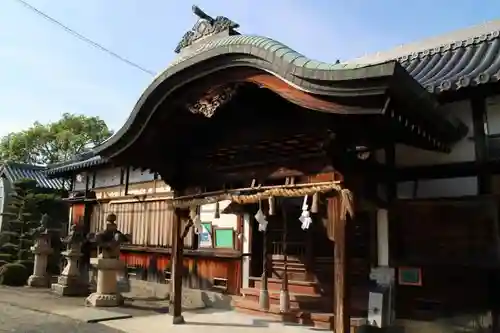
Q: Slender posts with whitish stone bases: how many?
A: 2